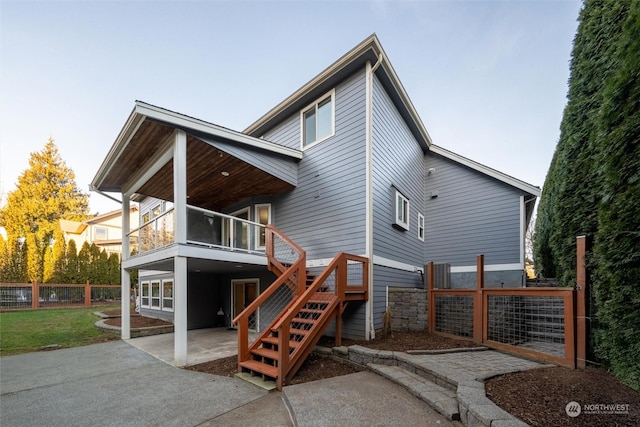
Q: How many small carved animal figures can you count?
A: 0